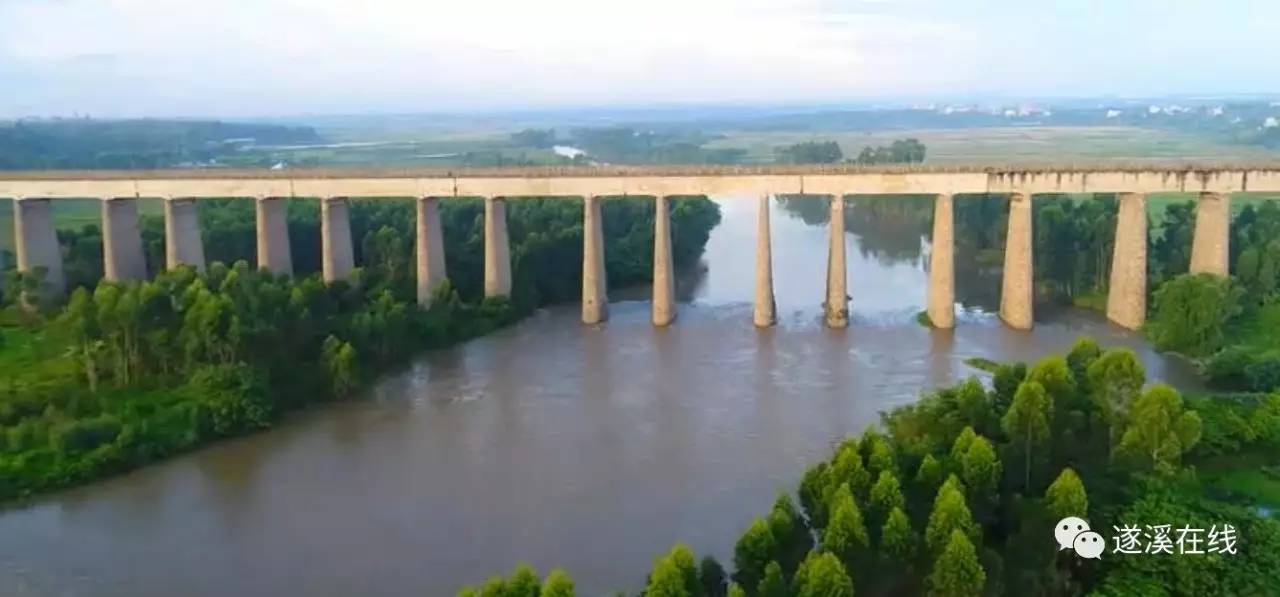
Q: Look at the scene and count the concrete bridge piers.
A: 15